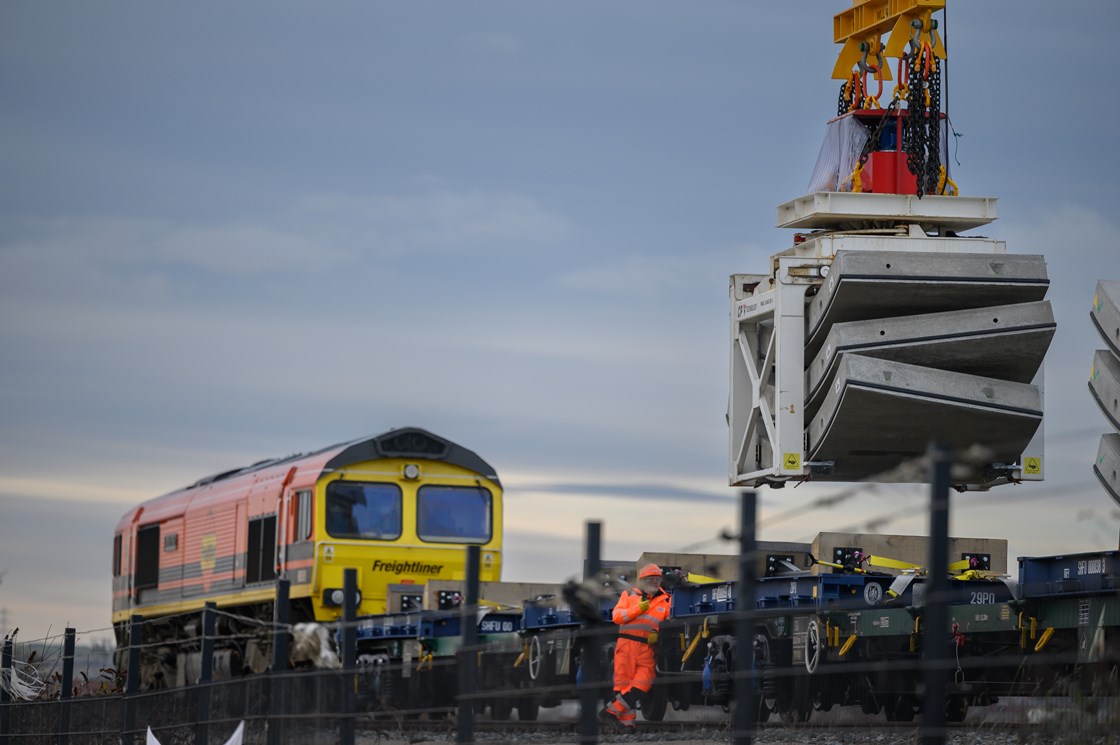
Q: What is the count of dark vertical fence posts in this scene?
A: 10